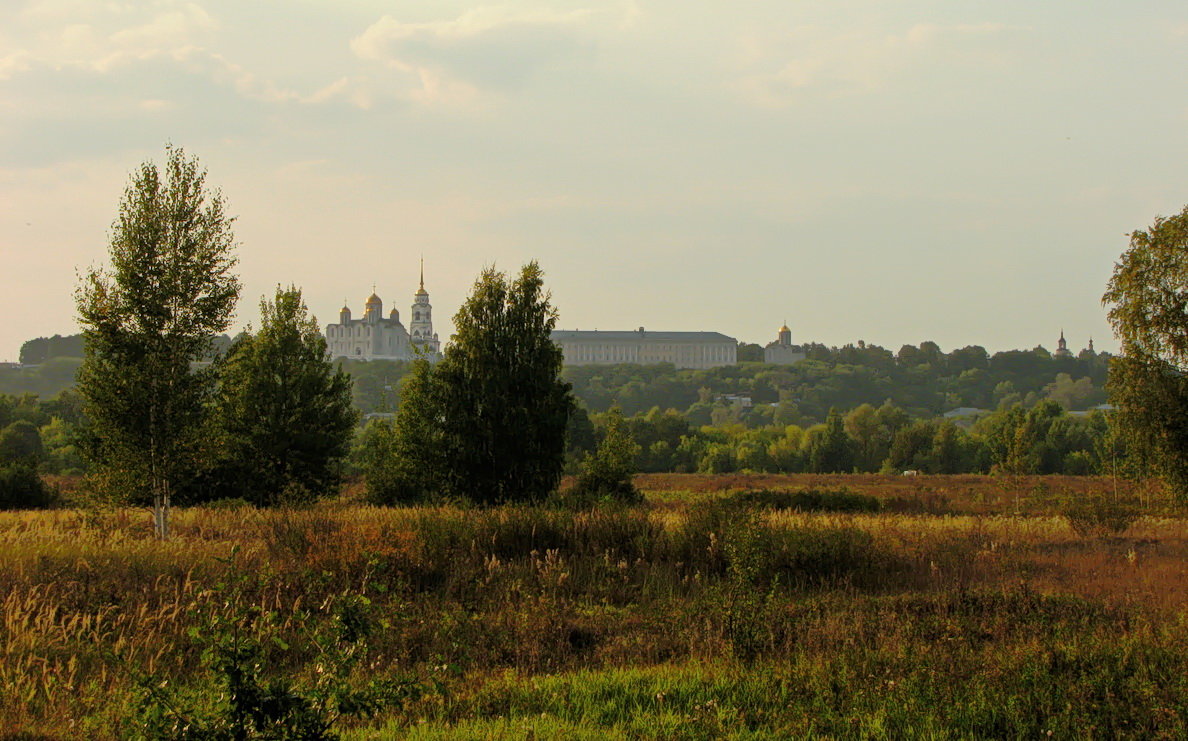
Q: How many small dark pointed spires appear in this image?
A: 2